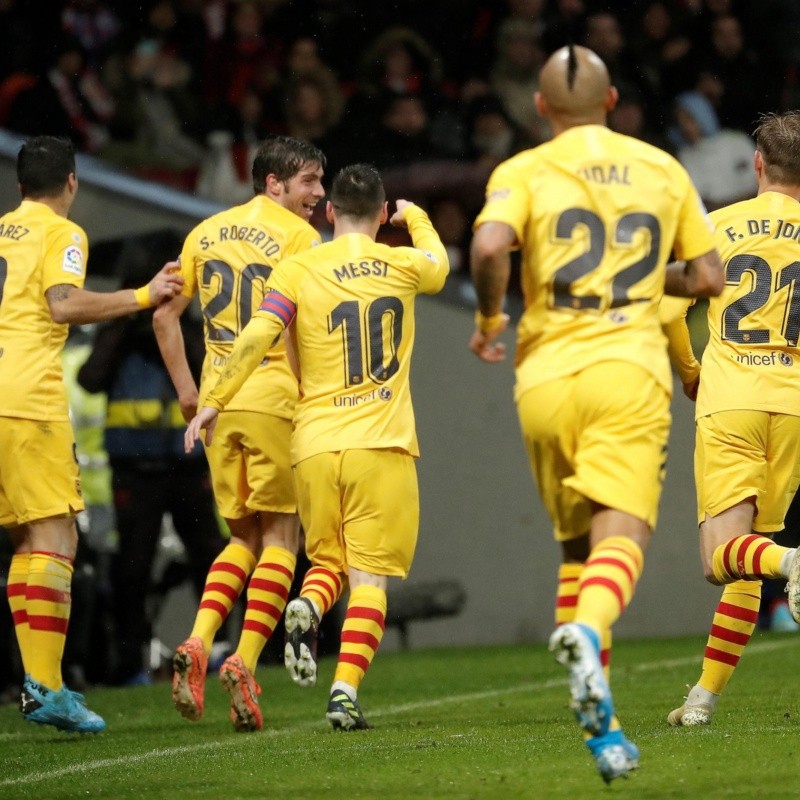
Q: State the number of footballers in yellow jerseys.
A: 5